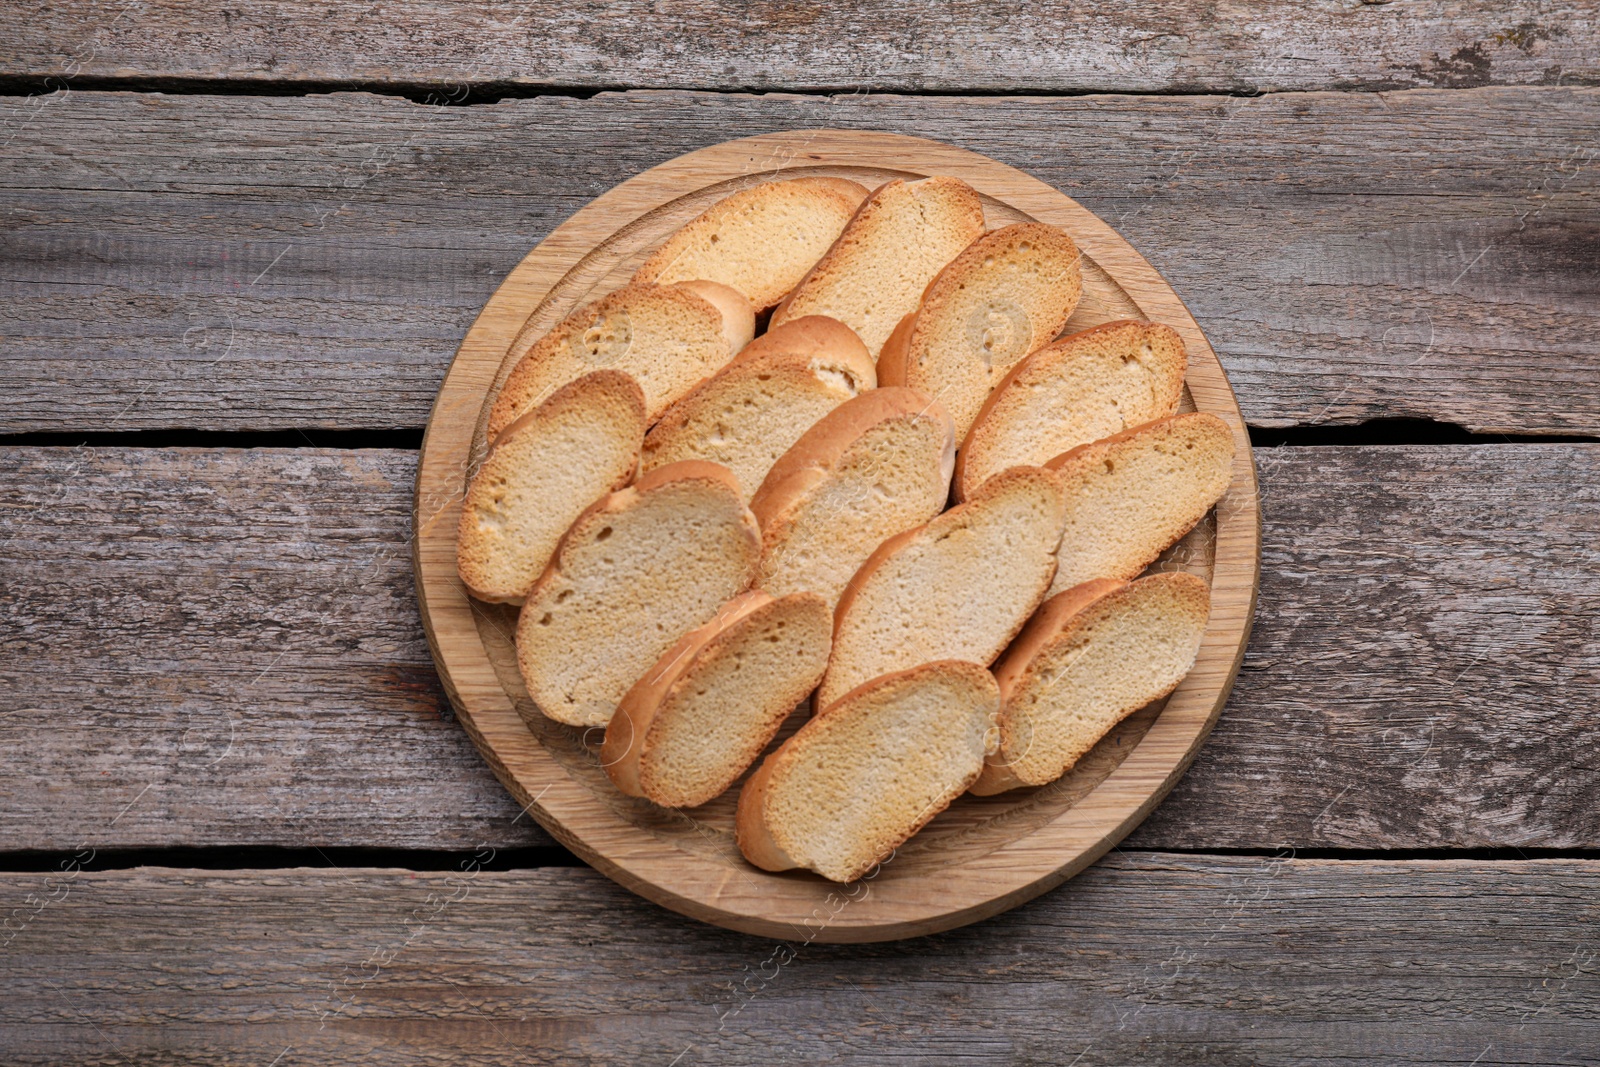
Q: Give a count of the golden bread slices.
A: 14